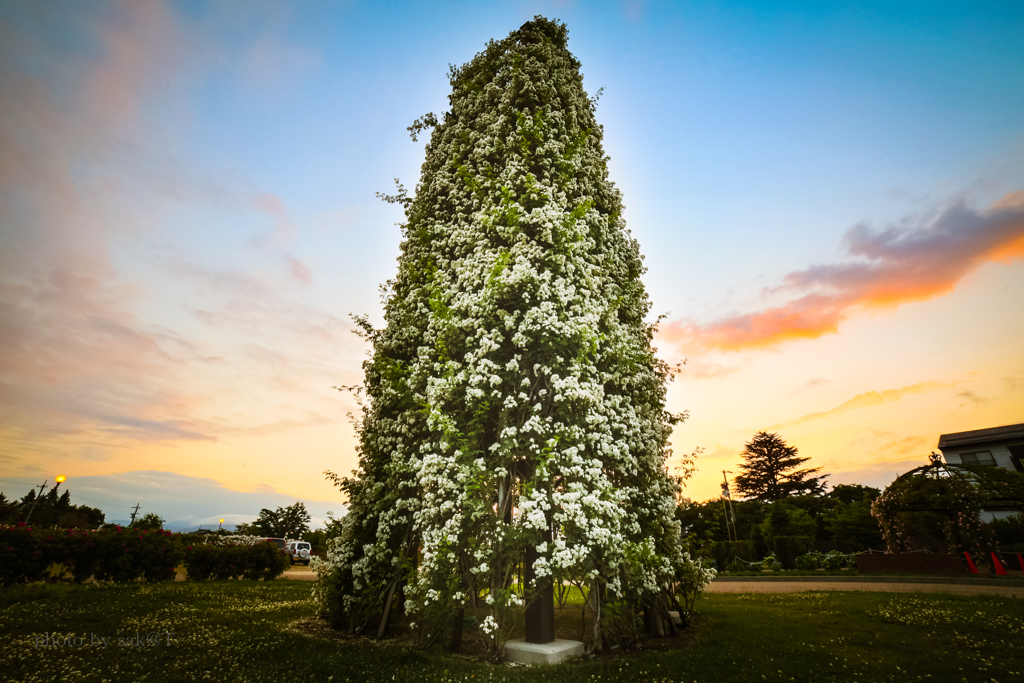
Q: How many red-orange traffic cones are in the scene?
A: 3